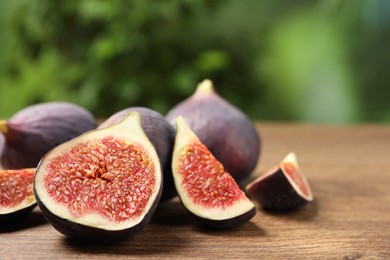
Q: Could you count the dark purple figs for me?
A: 3